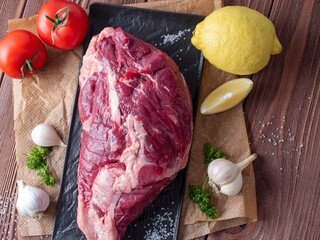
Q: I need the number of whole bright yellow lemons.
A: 1